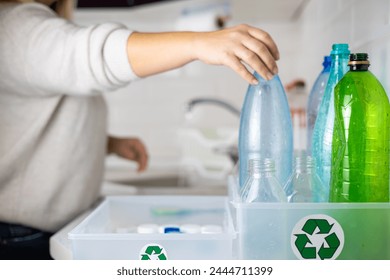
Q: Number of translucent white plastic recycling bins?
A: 2